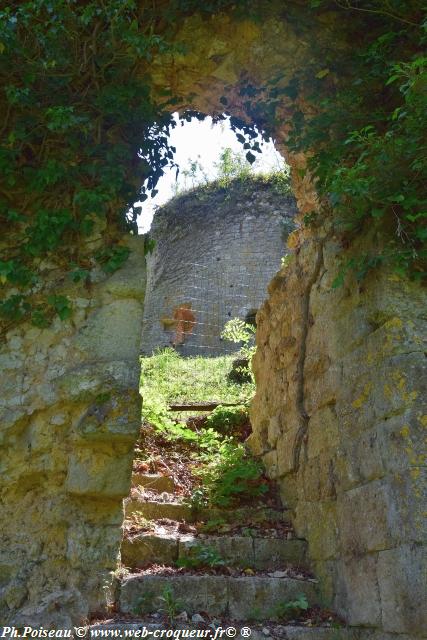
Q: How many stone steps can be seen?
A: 5